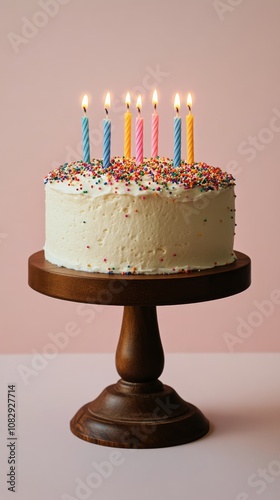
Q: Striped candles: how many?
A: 7